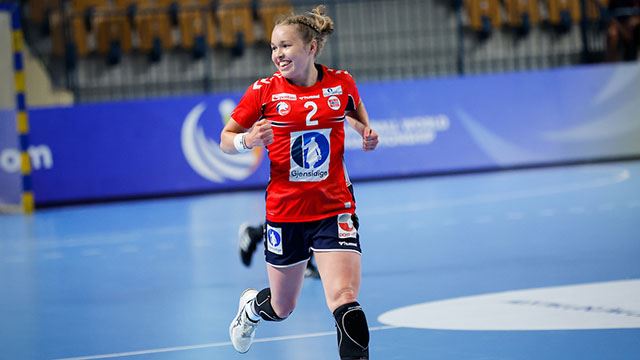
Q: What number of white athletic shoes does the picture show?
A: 1